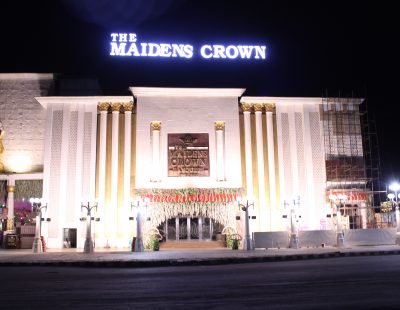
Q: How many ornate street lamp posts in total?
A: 7